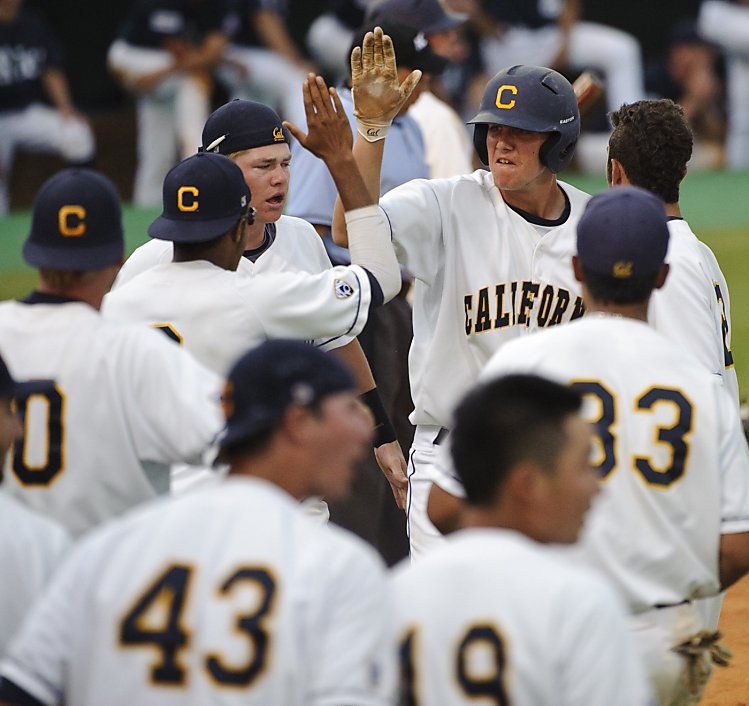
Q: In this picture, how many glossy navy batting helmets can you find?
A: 1